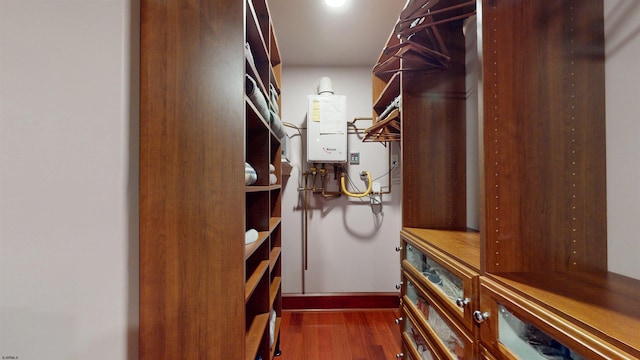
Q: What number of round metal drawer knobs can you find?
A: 6